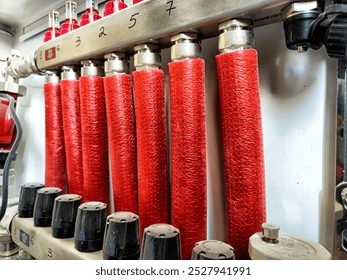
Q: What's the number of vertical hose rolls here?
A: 7